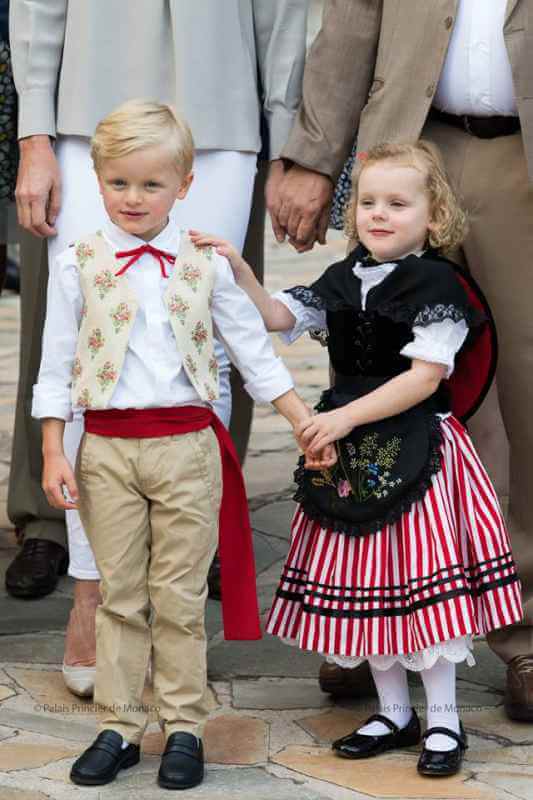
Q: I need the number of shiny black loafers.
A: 2